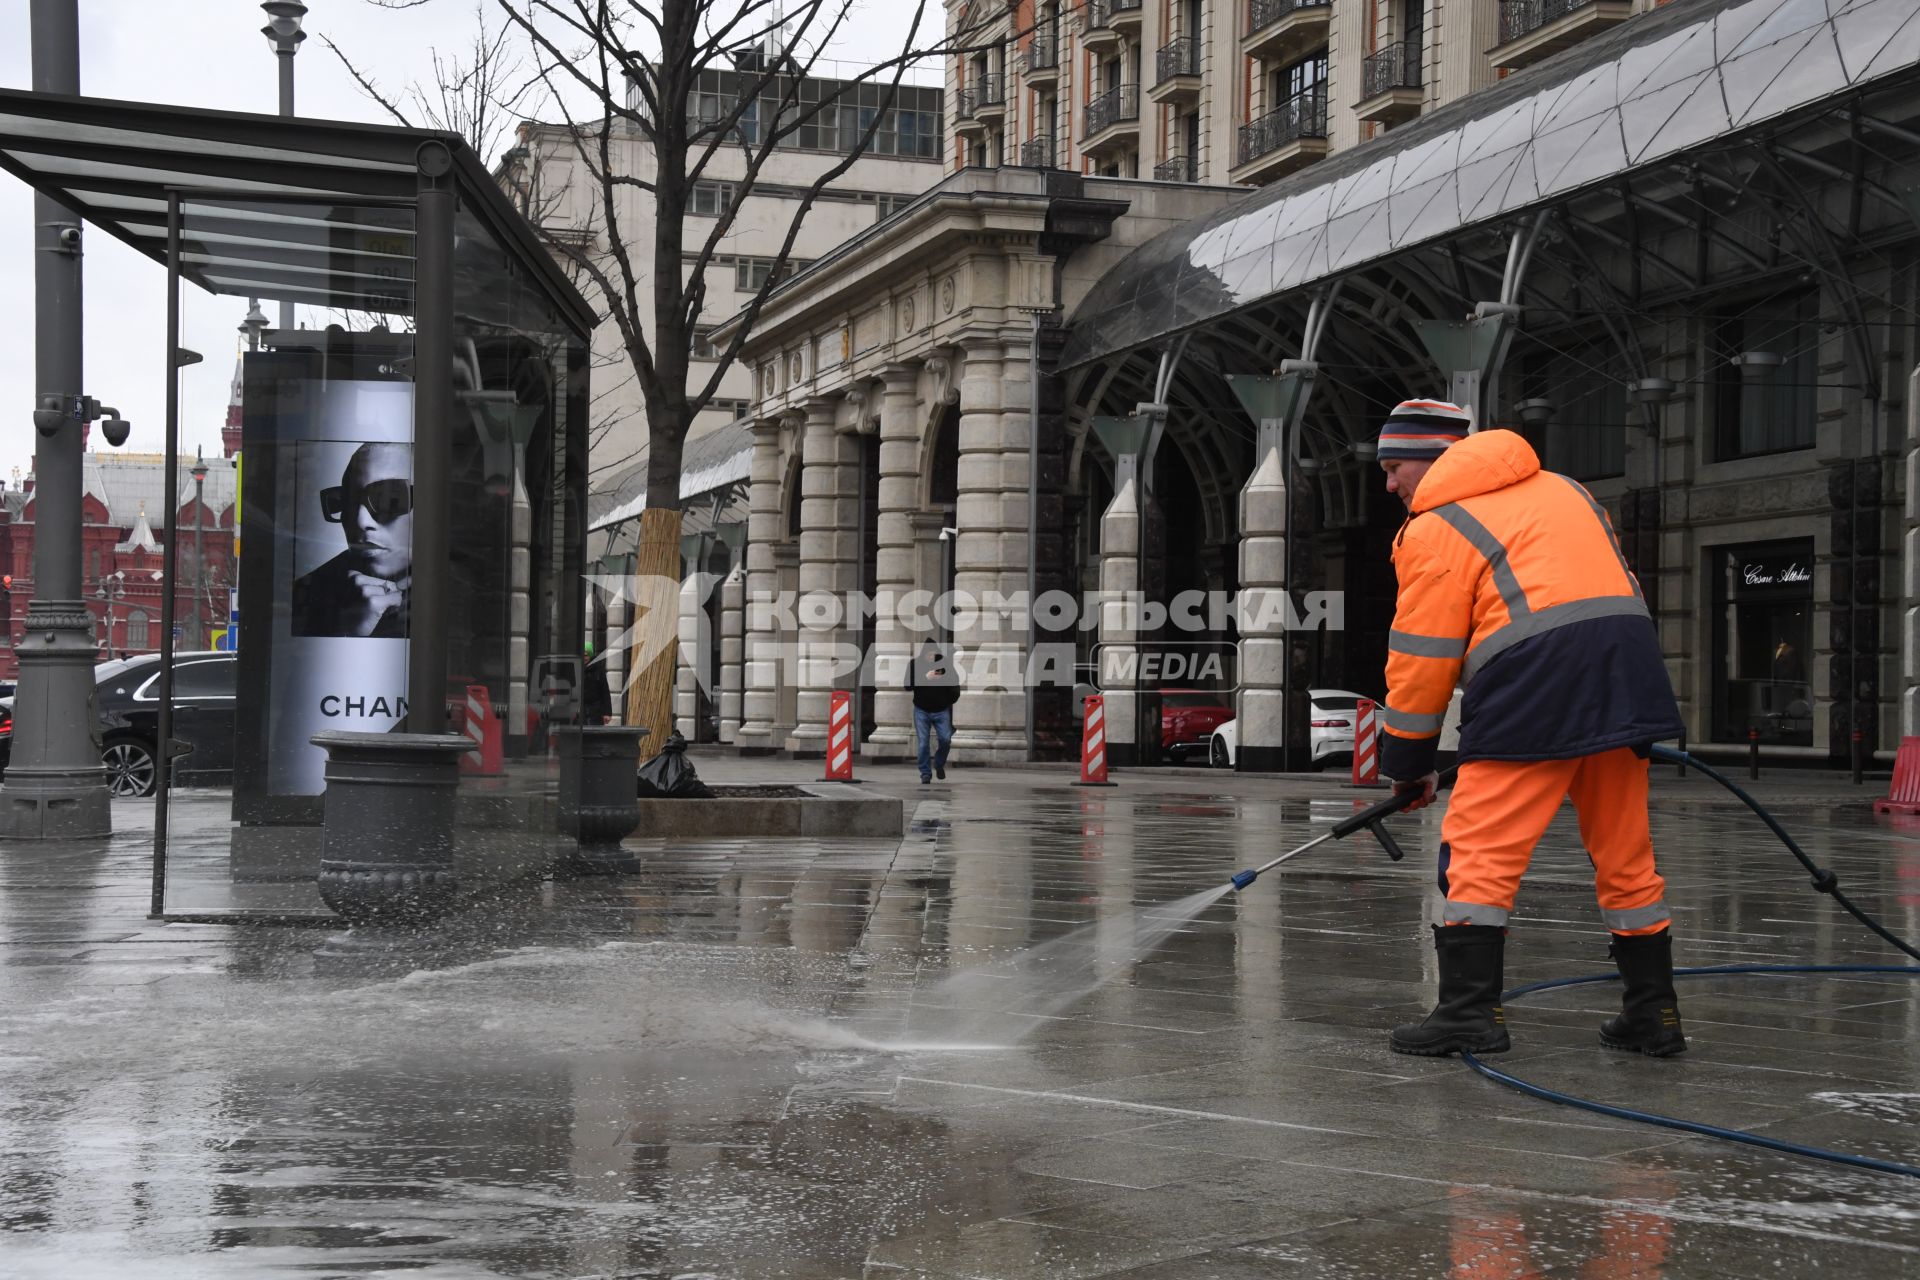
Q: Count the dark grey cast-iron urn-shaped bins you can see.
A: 2